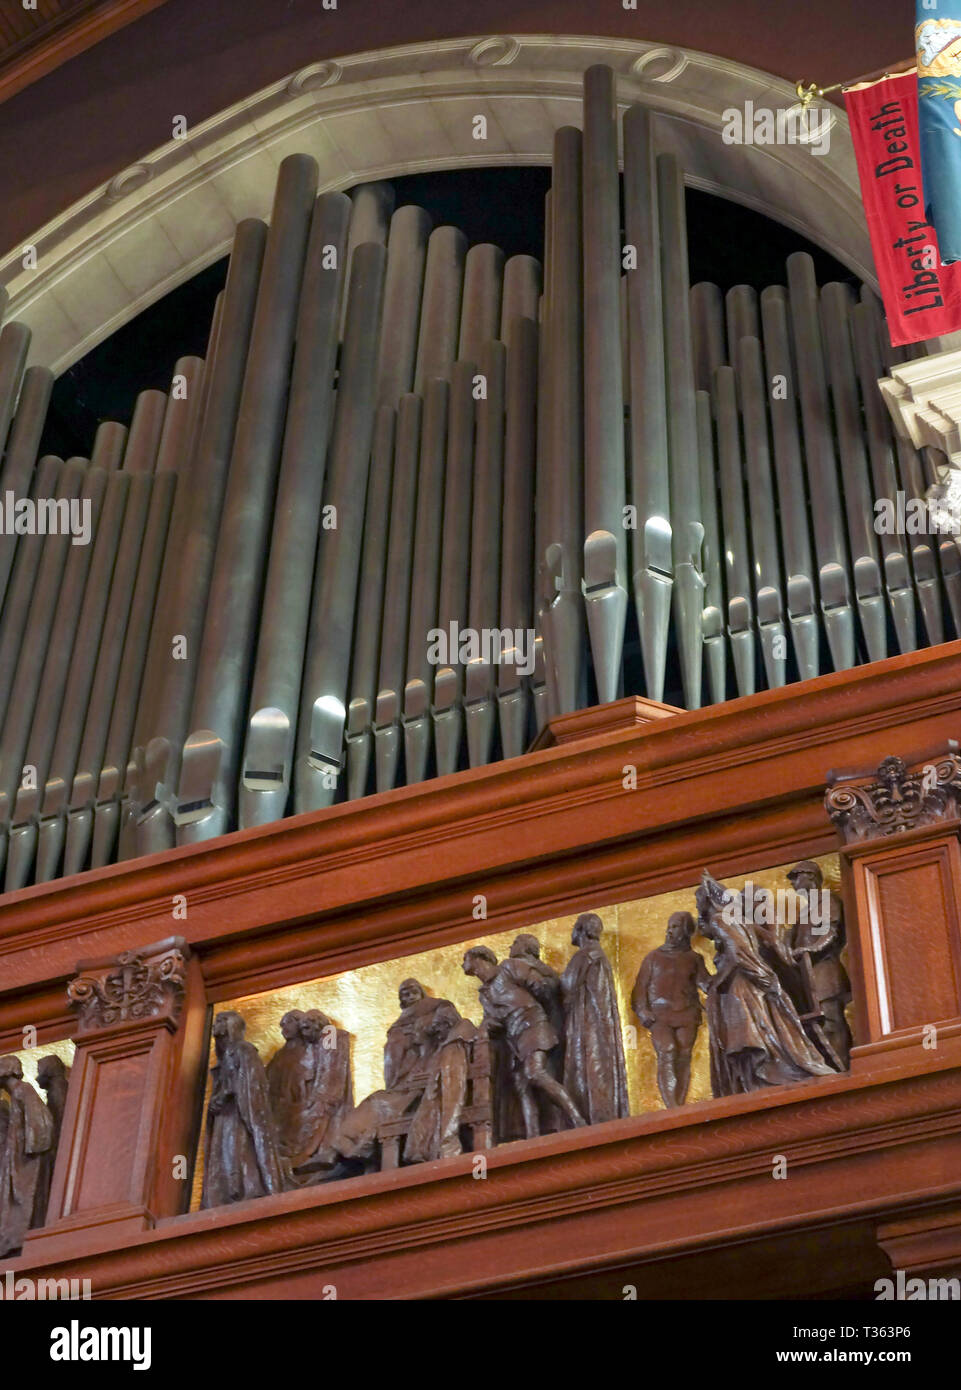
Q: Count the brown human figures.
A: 14